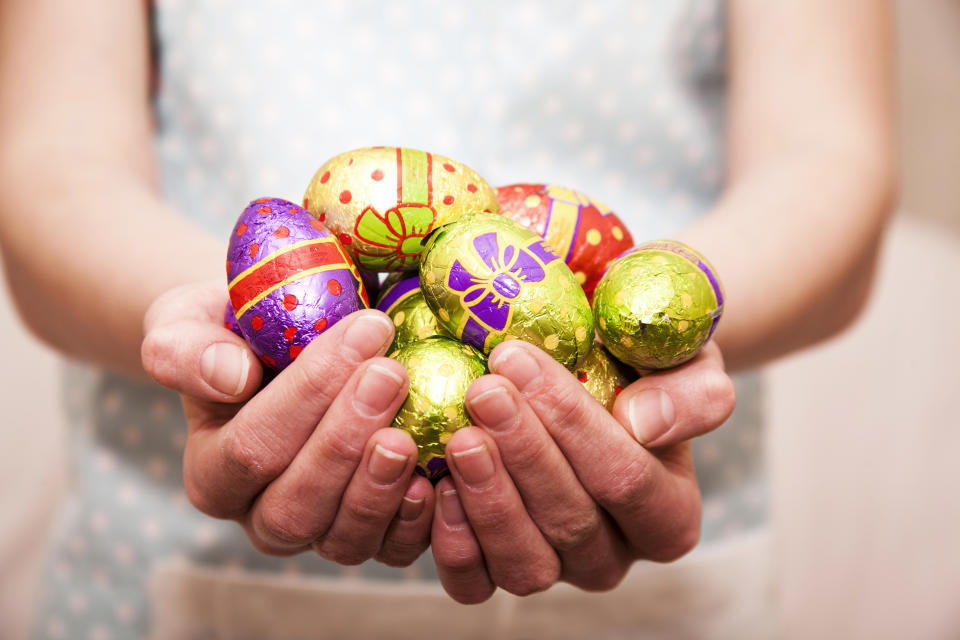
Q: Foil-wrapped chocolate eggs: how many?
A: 9